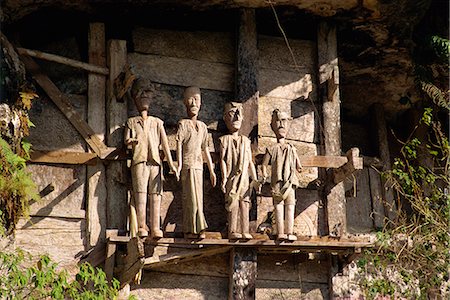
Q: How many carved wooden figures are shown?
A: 4